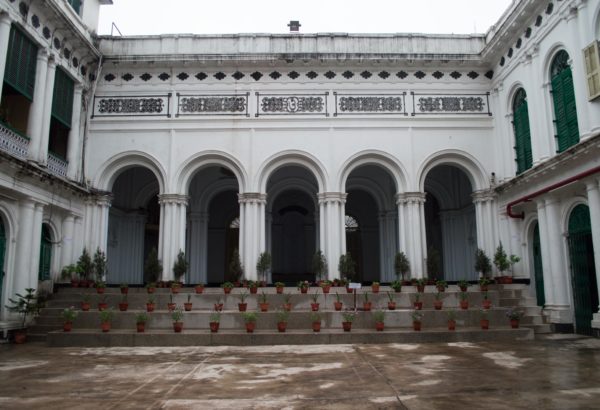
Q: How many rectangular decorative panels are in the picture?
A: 5